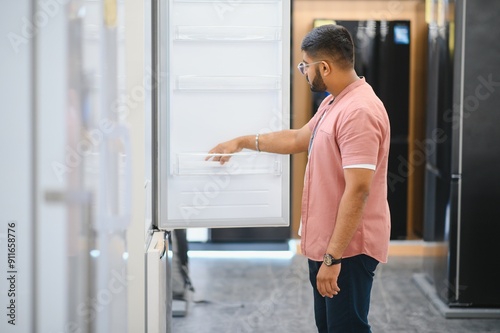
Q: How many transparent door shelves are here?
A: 3